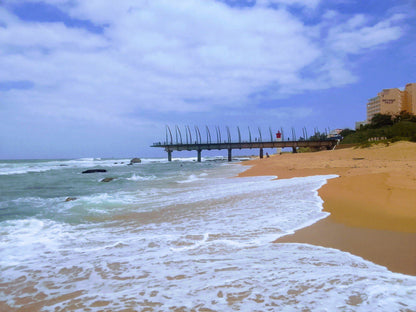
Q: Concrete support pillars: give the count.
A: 5